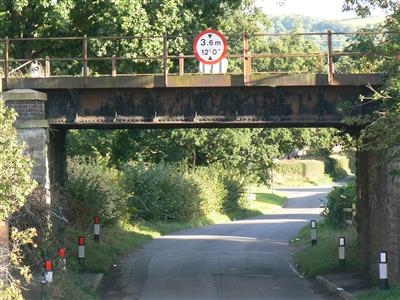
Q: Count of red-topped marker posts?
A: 4